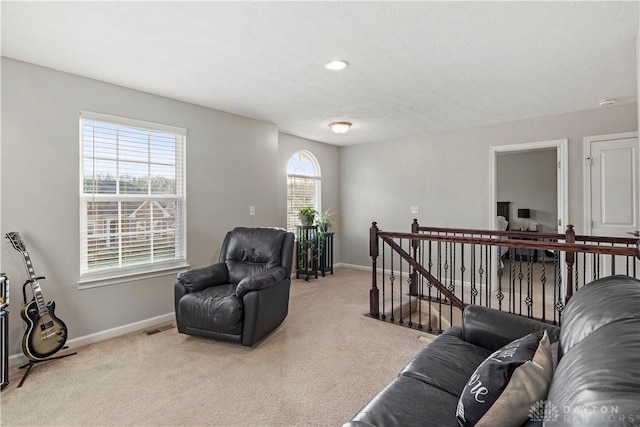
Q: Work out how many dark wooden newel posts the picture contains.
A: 3